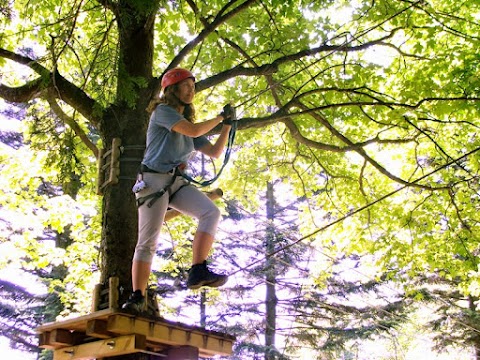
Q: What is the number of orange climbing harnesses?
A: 0